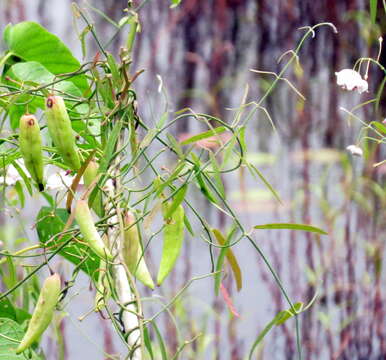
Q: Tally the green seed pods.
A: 7